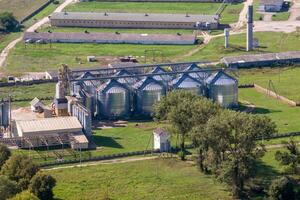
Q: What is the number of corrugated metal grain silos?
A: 8